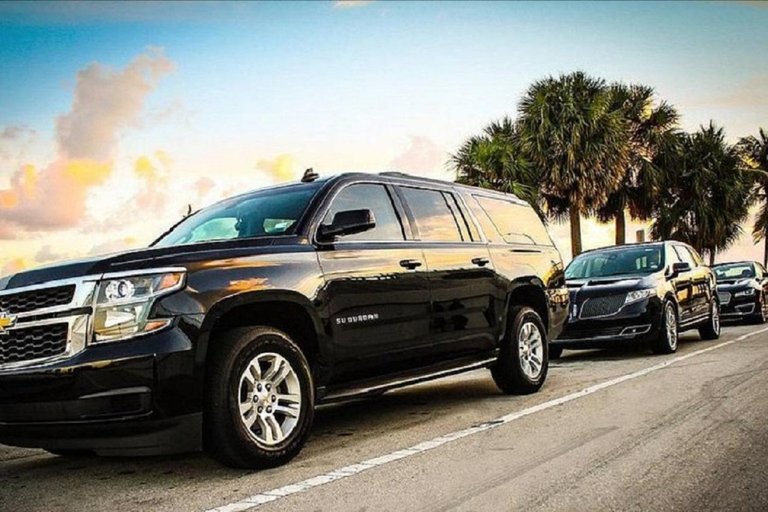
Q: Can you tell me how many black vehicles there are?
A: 3